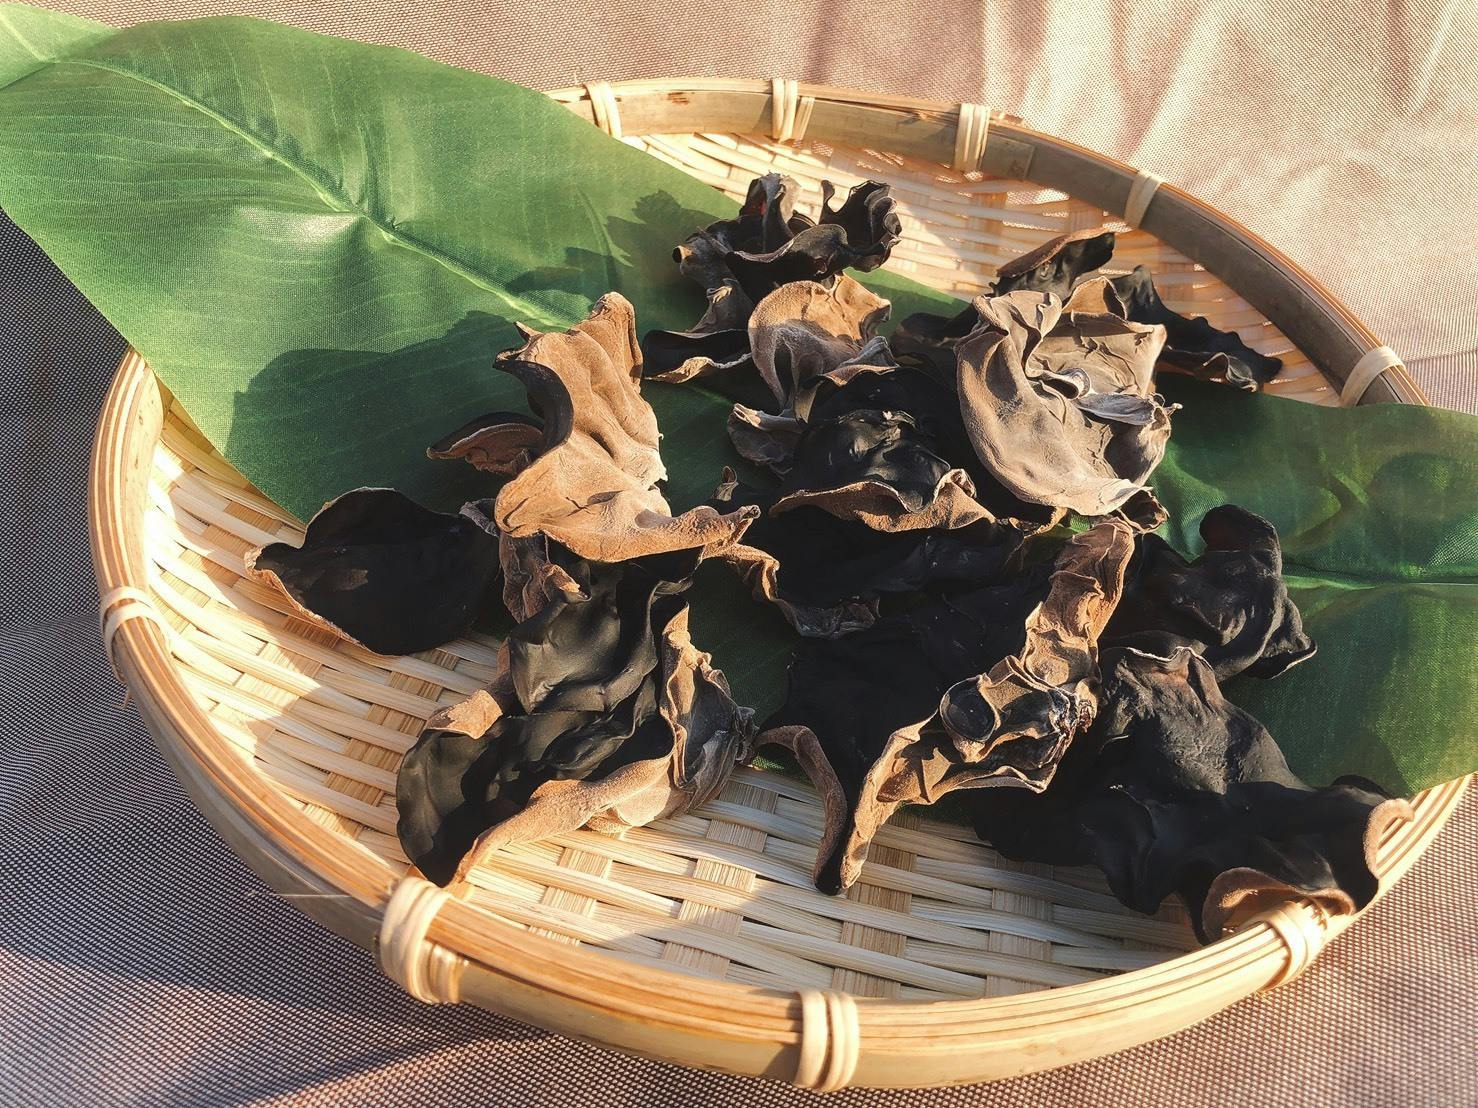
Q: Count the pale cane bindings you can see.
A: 9